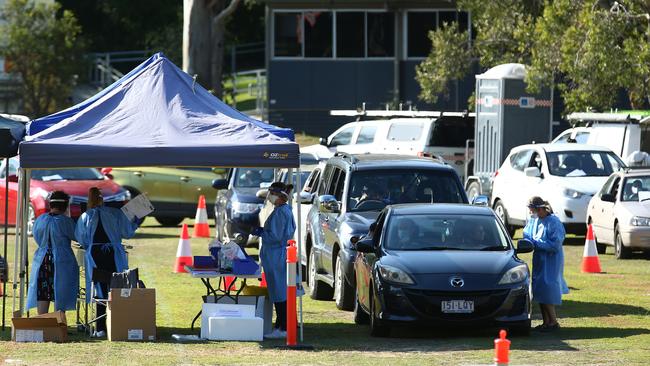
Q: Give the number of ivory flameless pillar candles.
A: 0